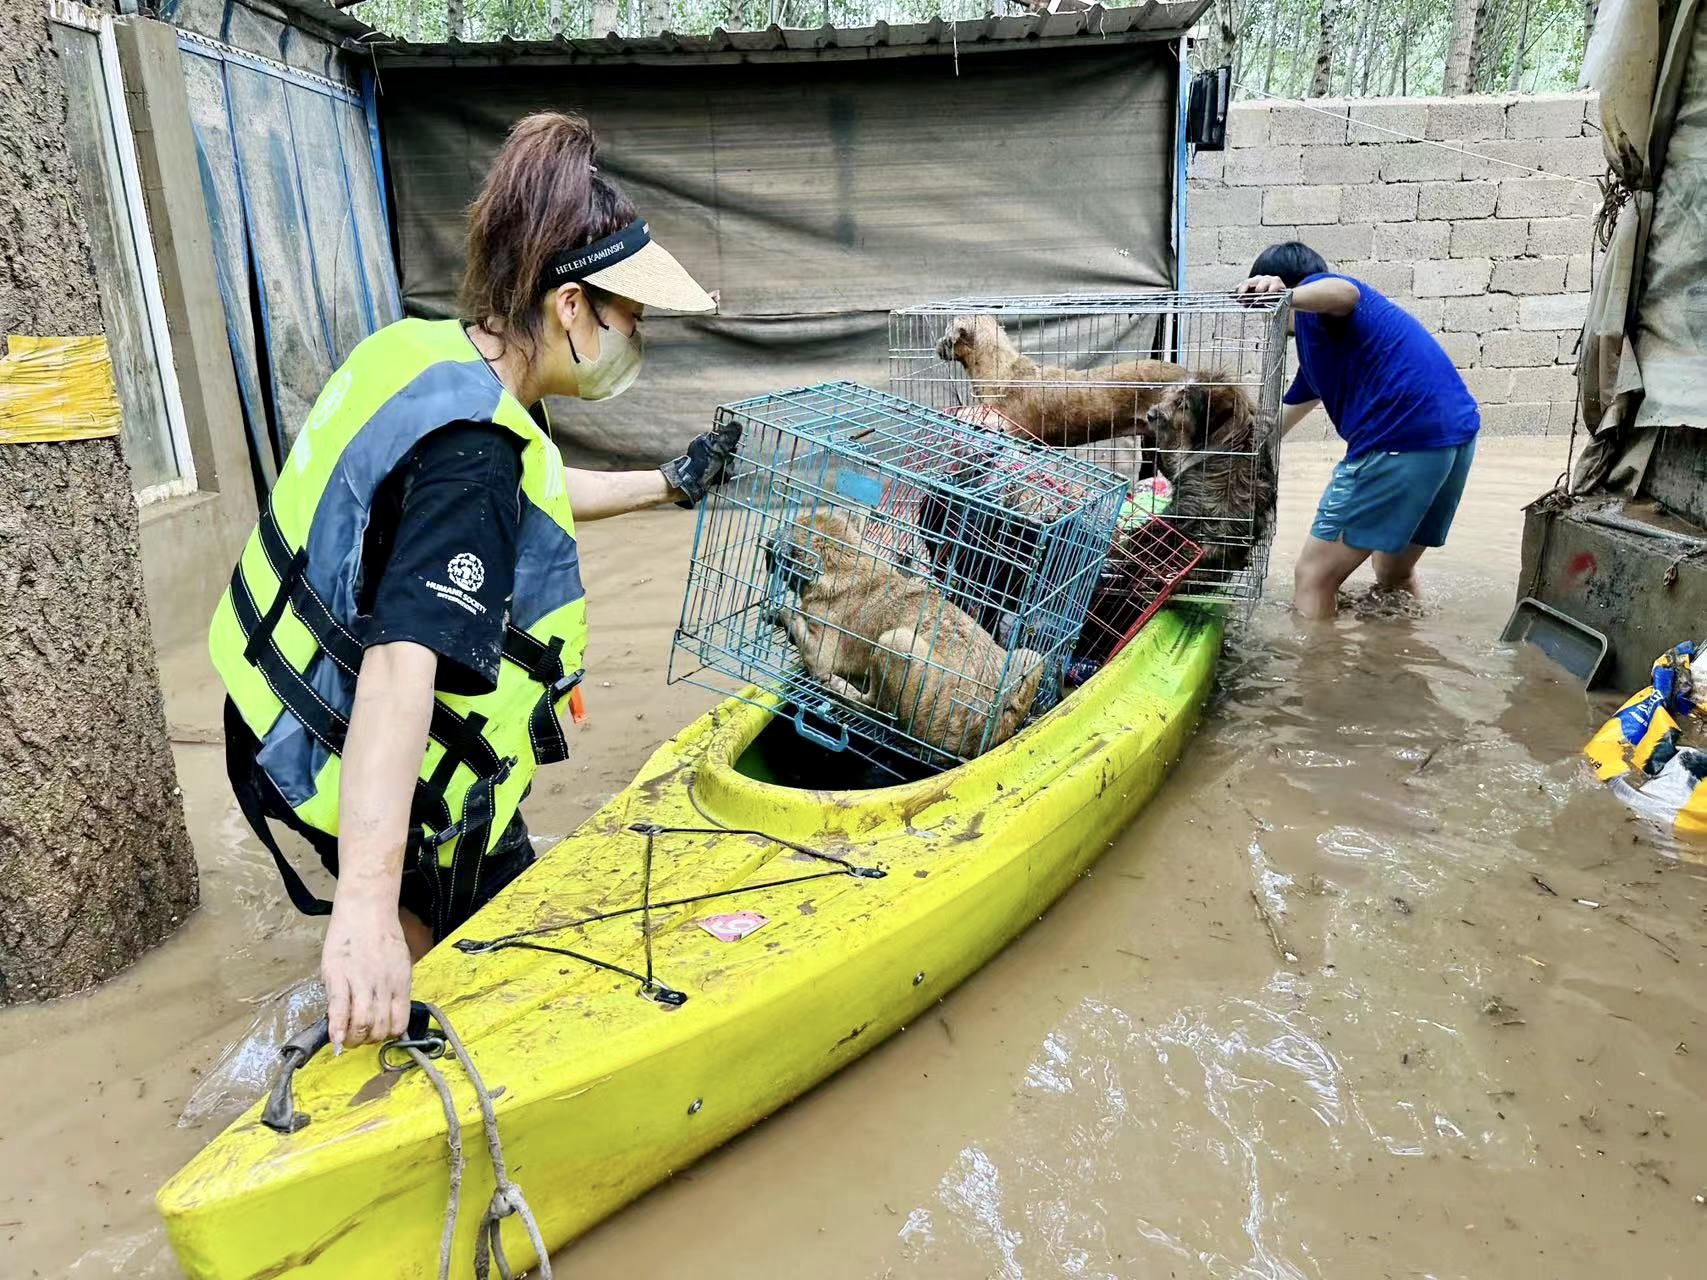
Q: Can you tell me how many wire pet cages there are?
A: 3